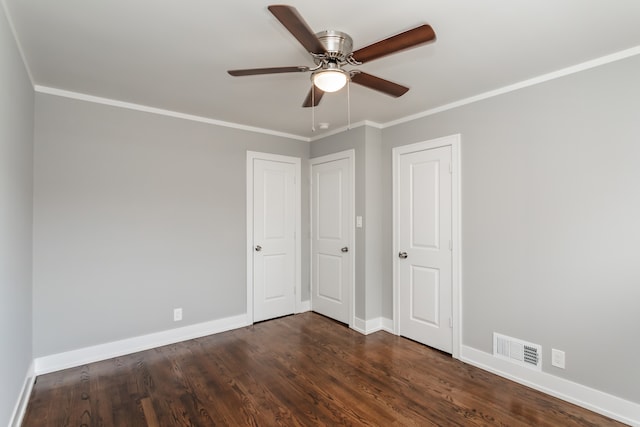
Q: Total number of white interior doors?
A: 3